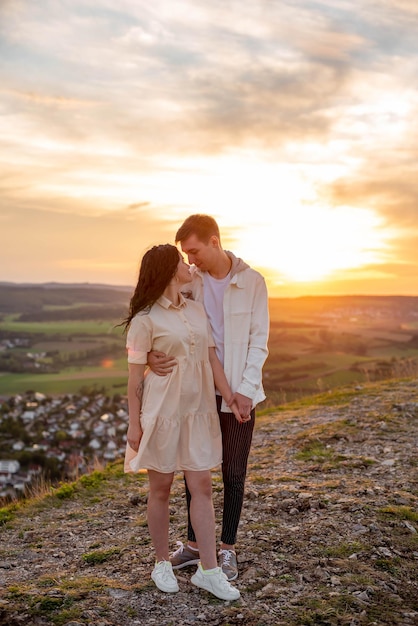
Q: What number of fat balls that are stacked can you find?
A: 0